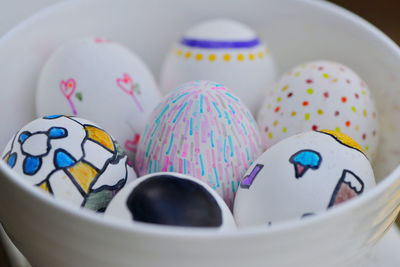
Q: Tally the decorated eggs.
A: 7